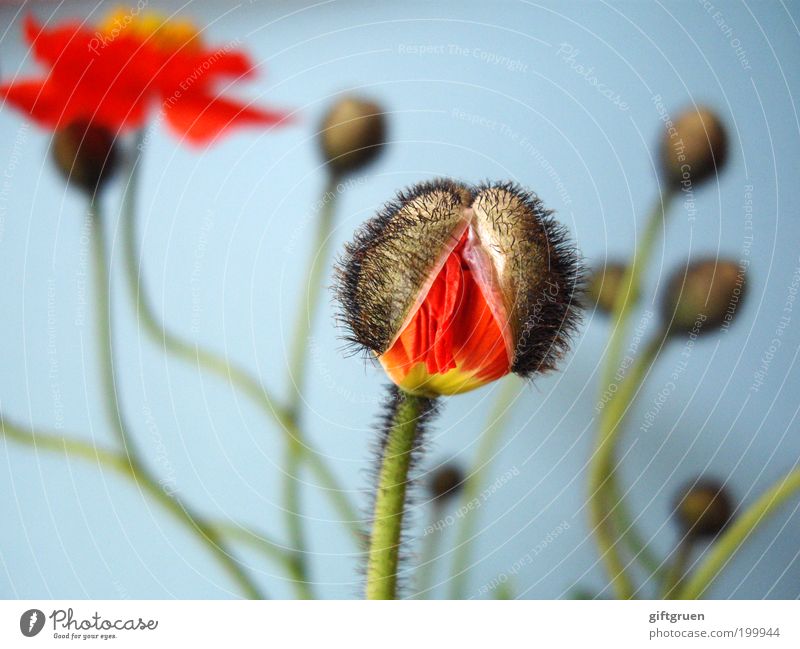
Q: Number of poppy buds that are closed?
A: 7